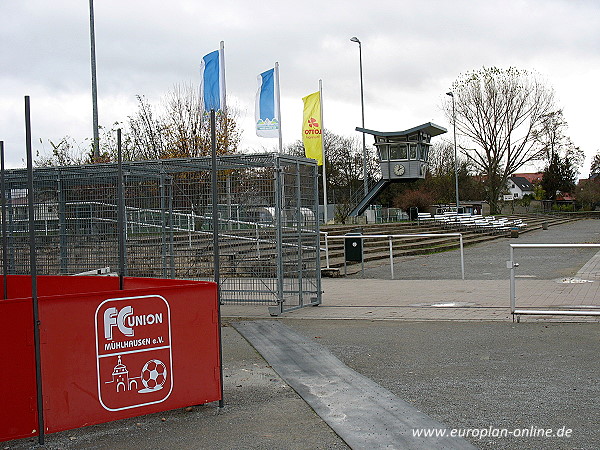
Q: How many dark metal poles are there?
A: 4